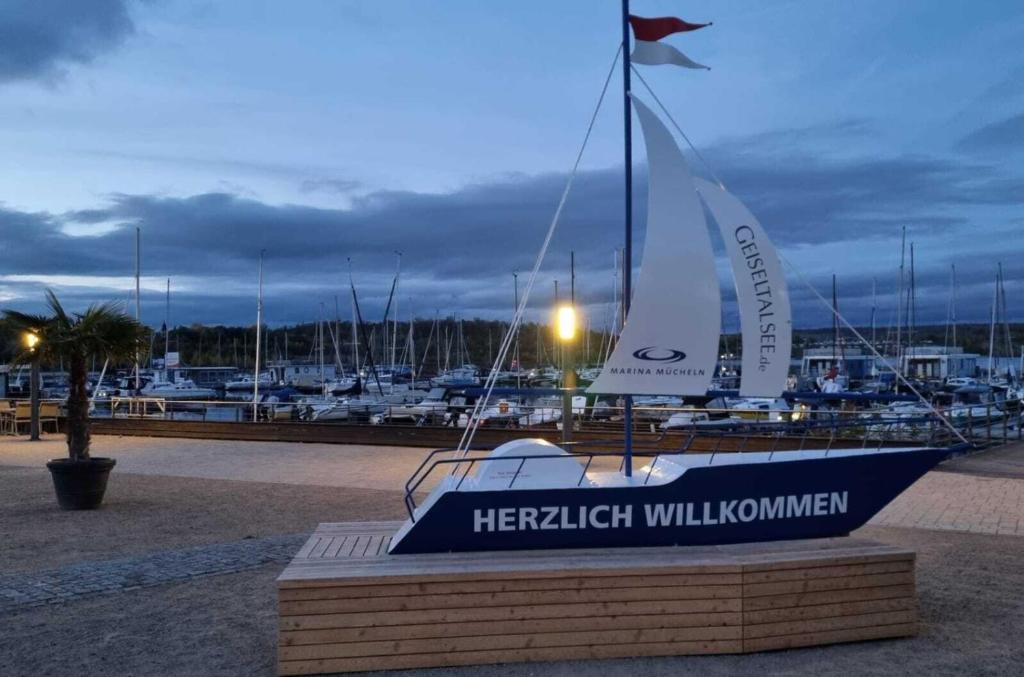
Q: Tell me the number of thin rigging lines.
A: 3